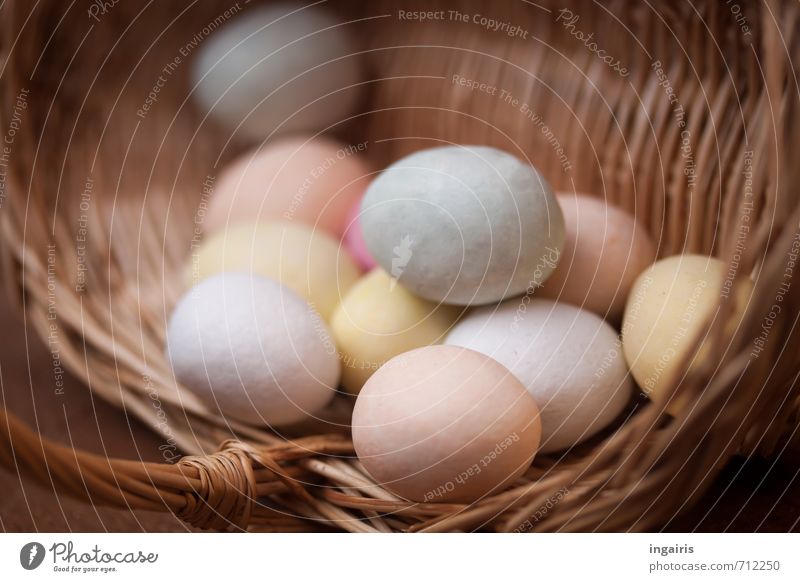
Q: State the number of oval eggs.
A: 11